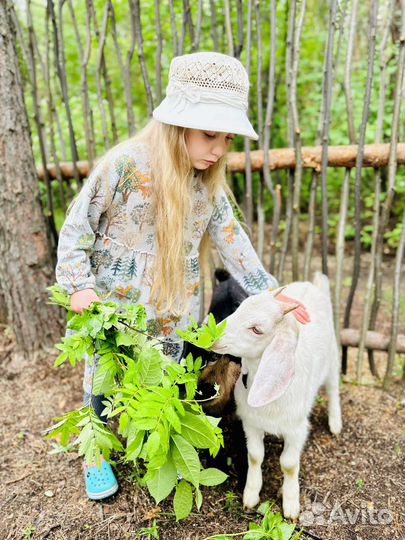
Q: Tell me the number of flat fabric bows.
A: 1